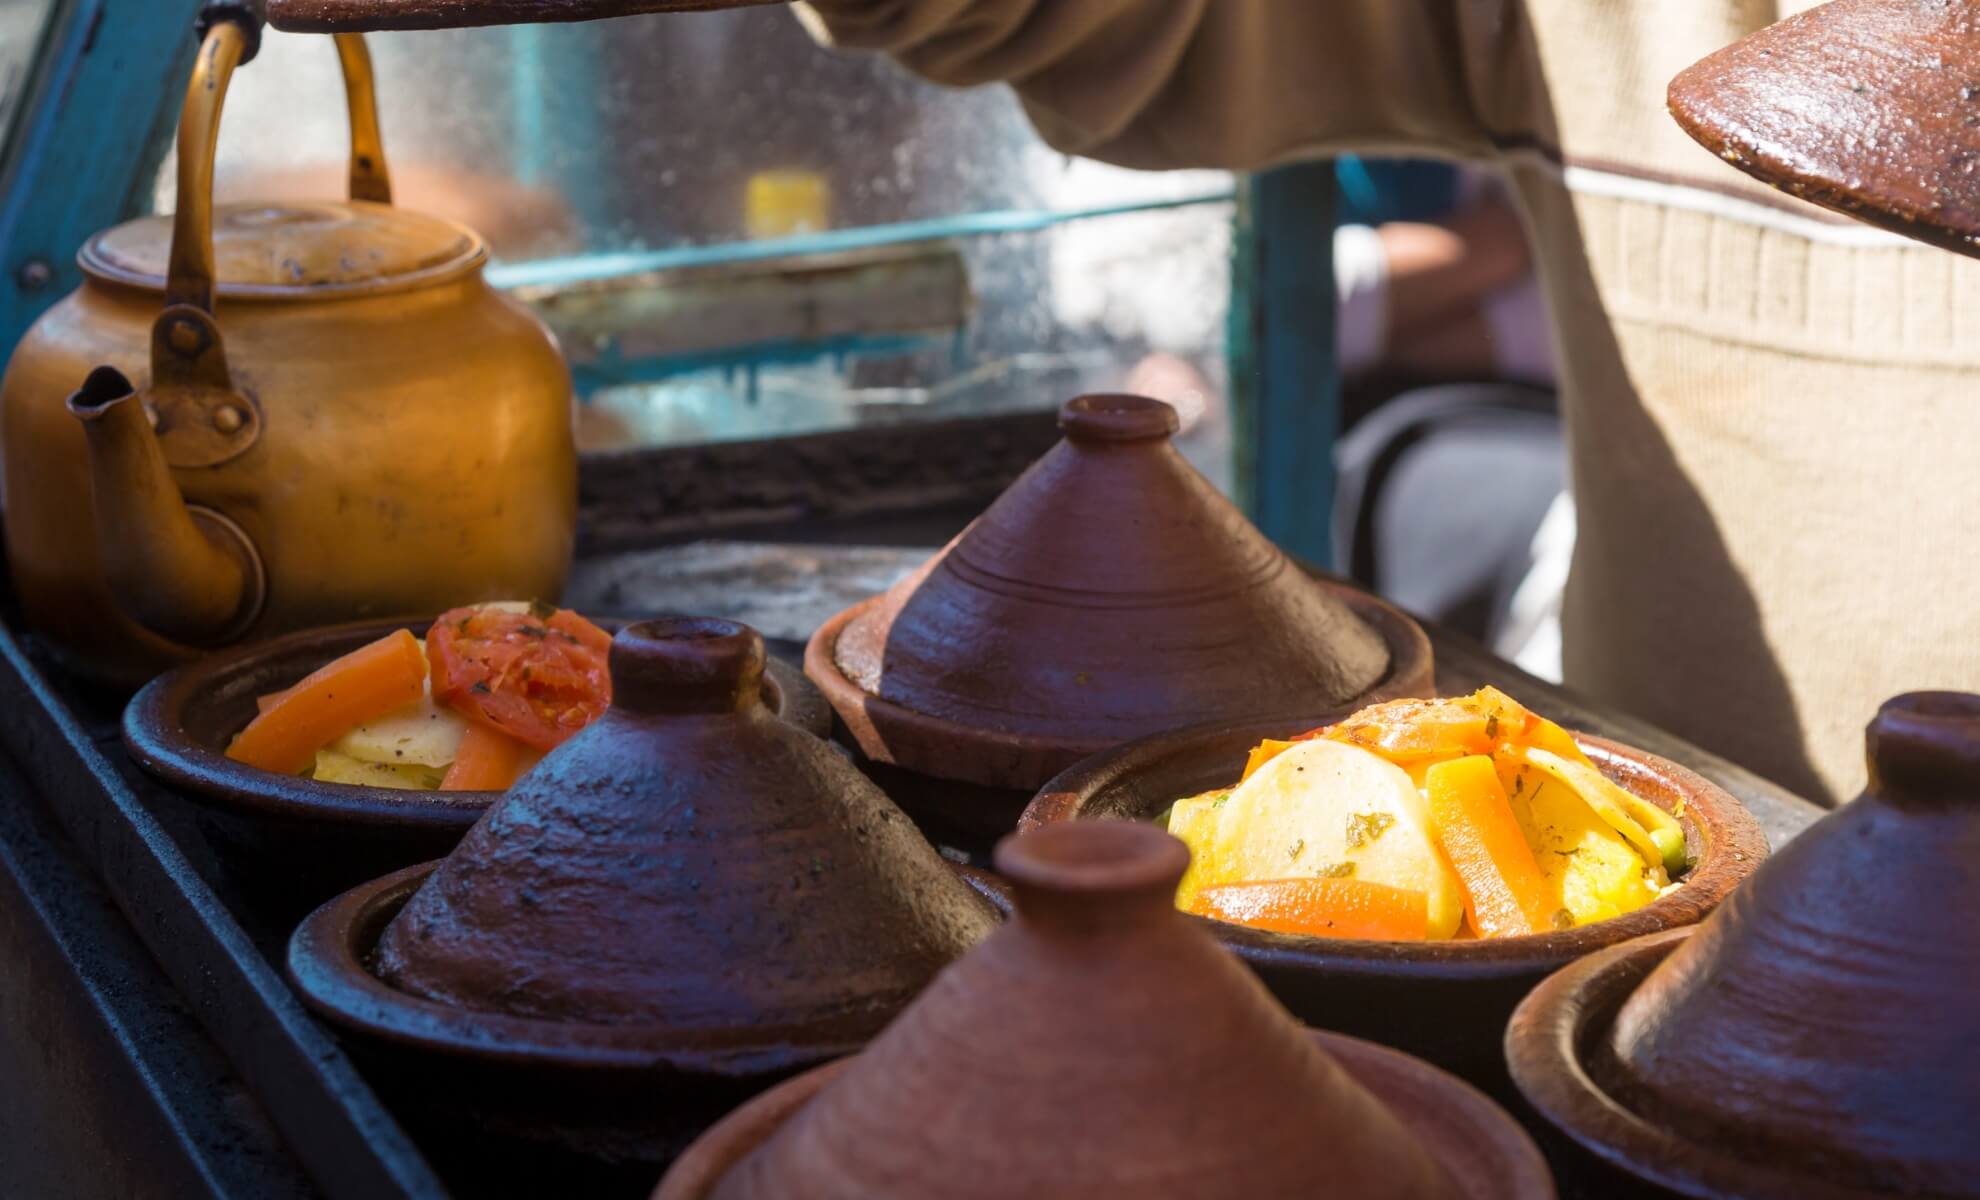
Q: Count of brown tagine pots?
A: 6